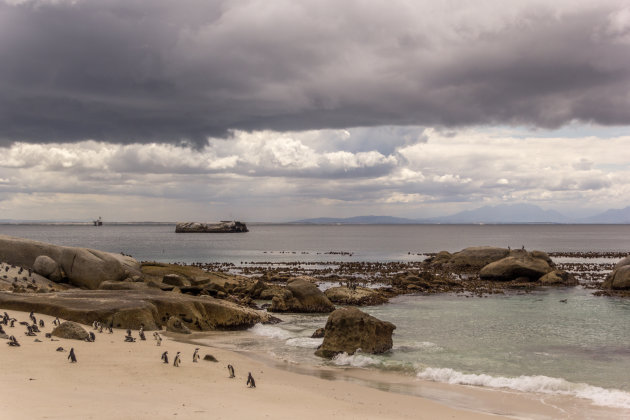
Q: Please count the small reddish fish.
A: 0